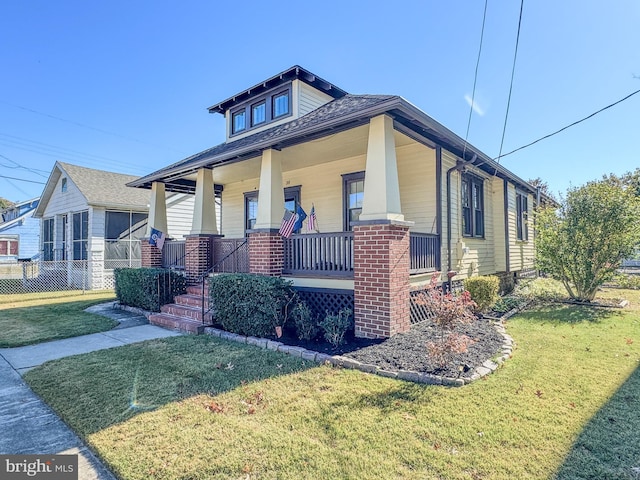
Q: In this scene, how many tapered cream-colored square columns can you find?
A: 4